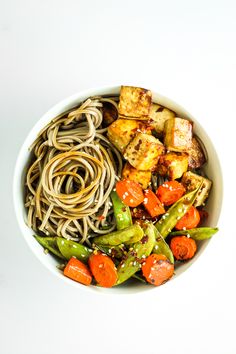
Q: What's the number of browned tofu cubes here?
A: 9